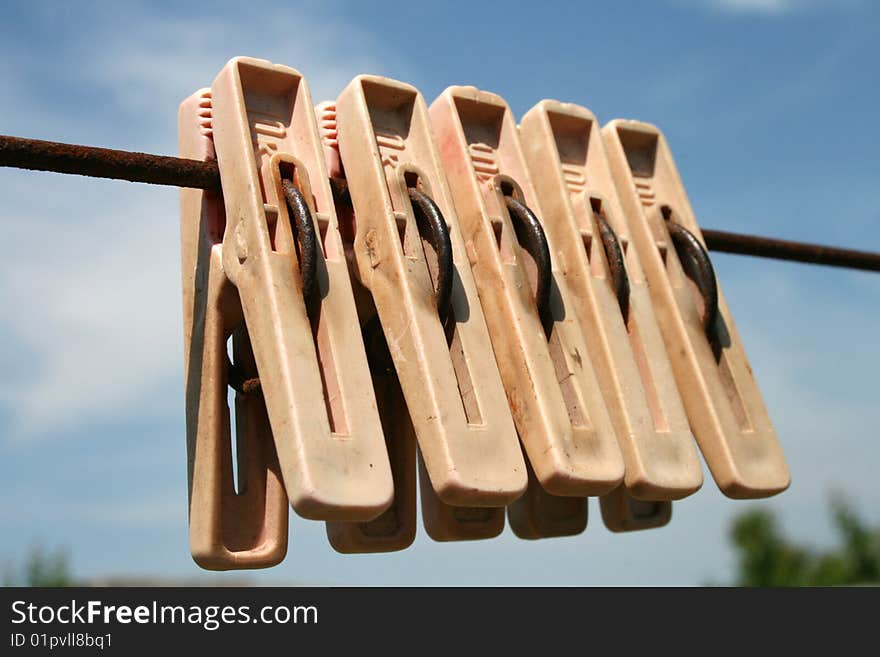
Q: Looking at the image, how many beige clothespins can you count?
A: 5